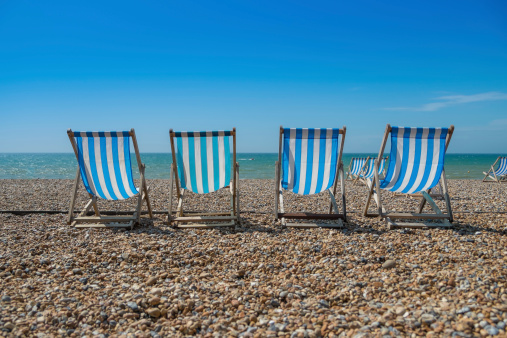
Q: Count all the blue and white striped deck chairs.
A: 7